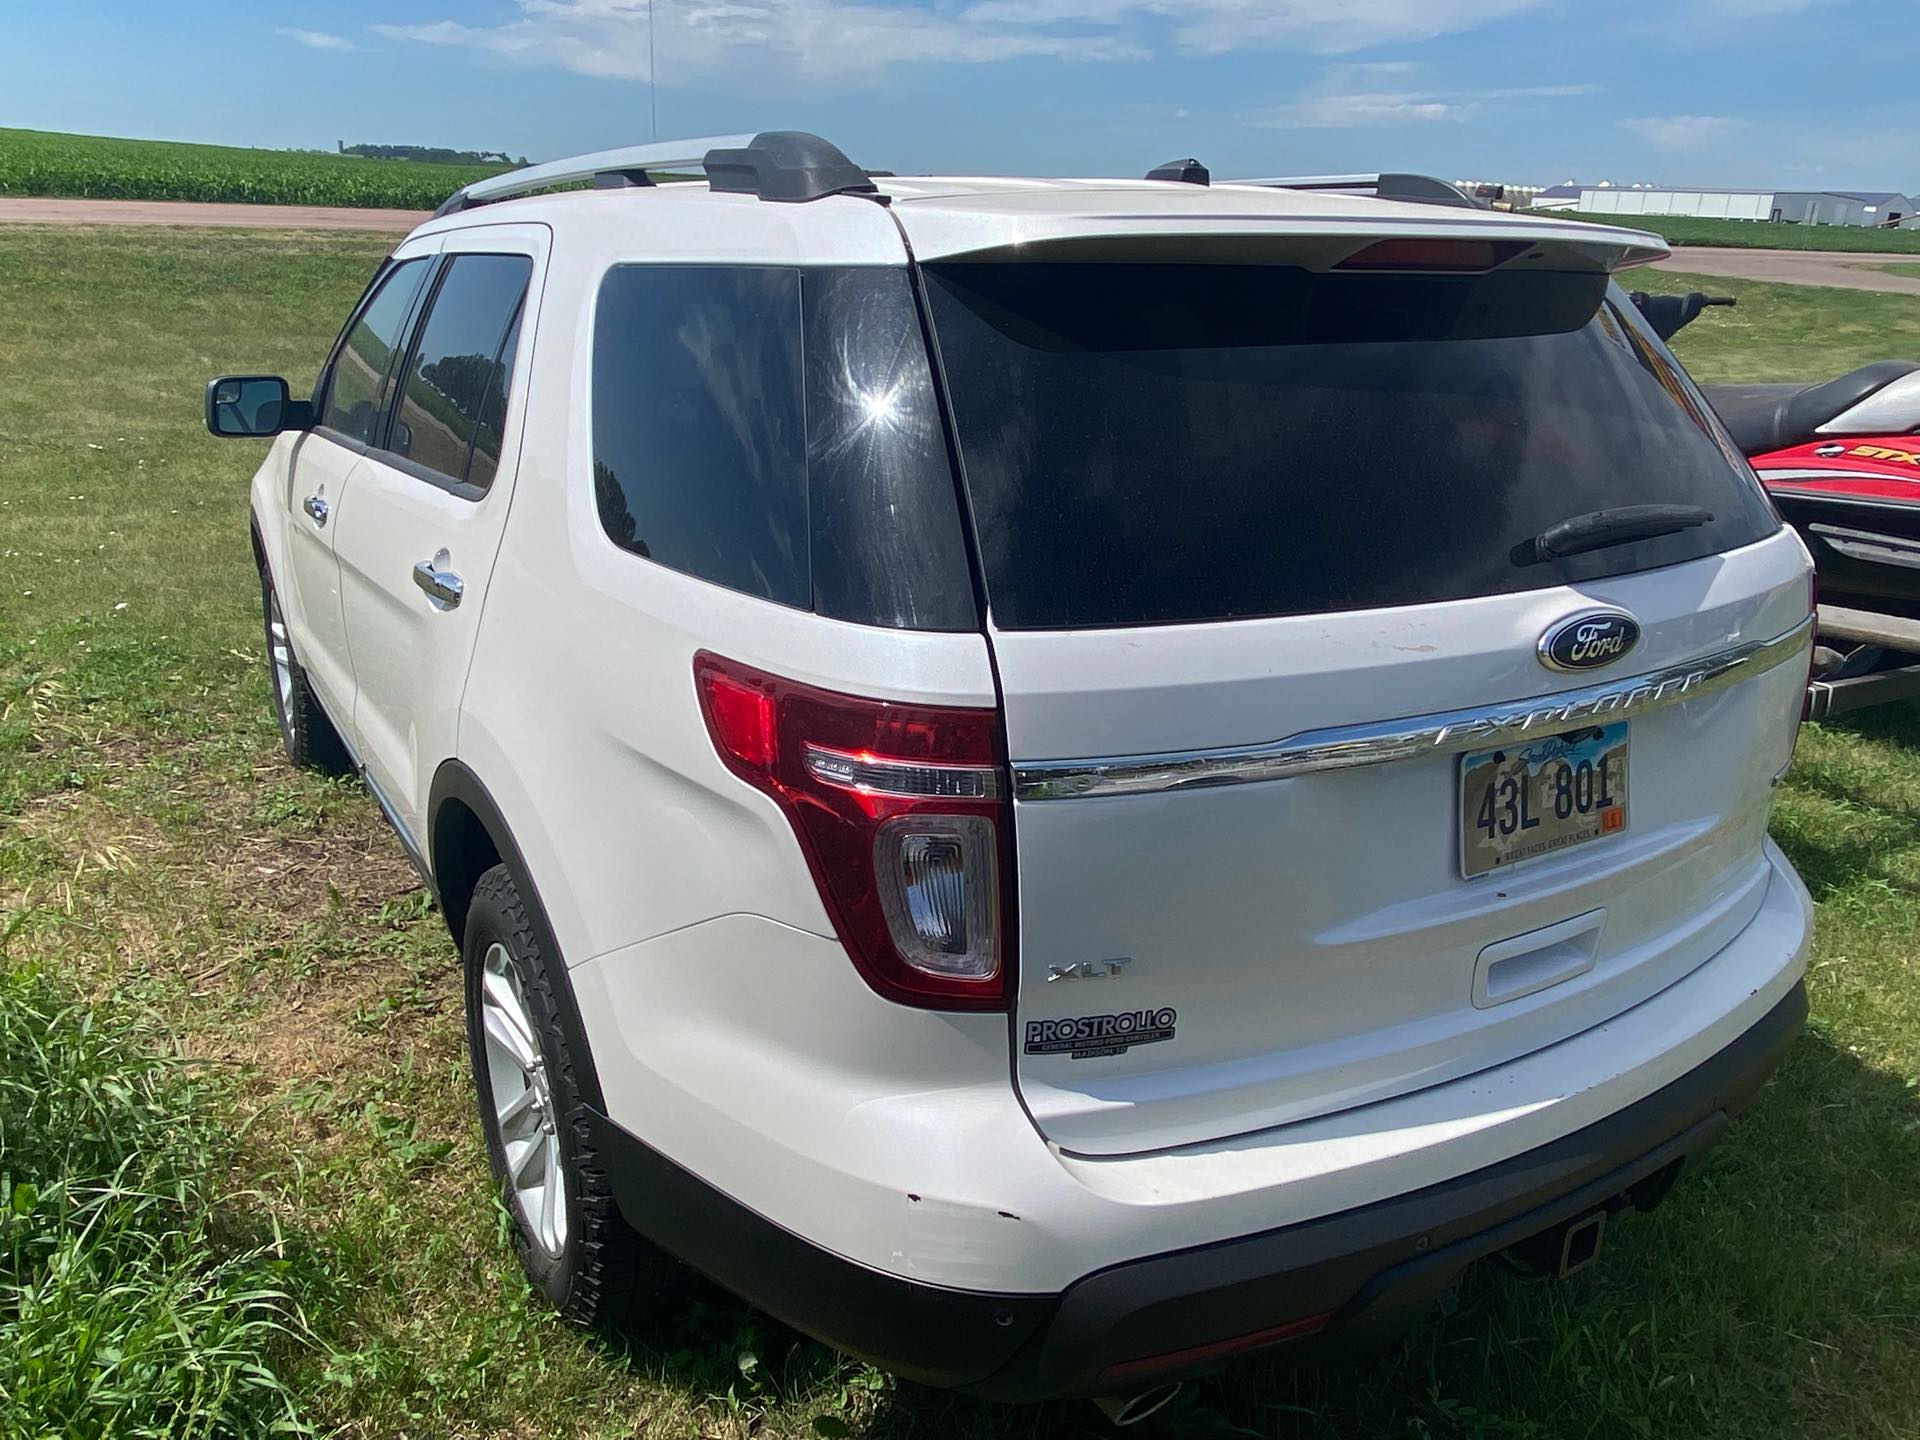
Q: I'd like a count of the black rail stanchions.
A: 4